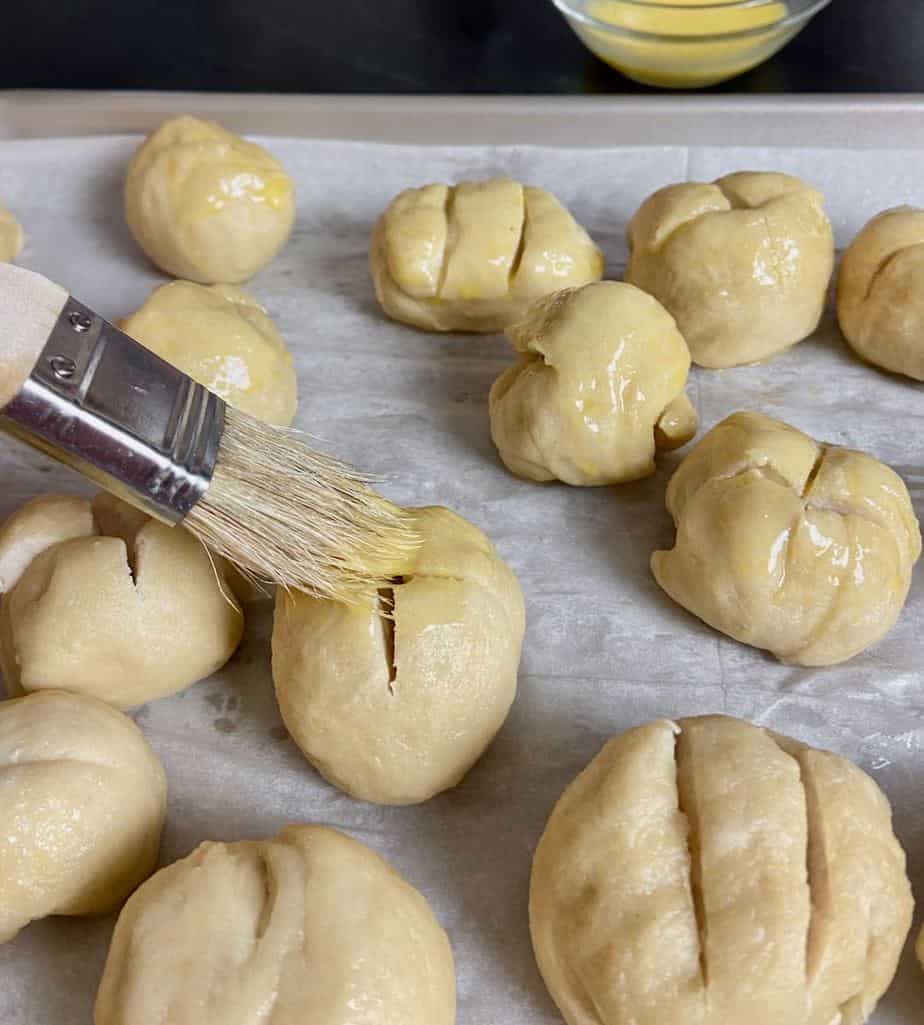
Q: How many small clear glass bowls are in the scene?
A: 1